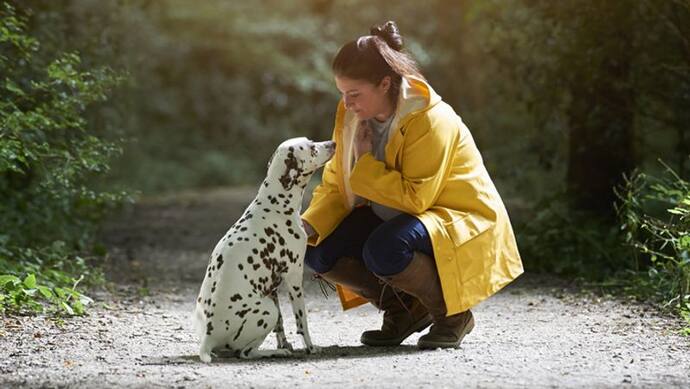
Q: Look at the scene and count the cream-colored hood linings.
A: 1